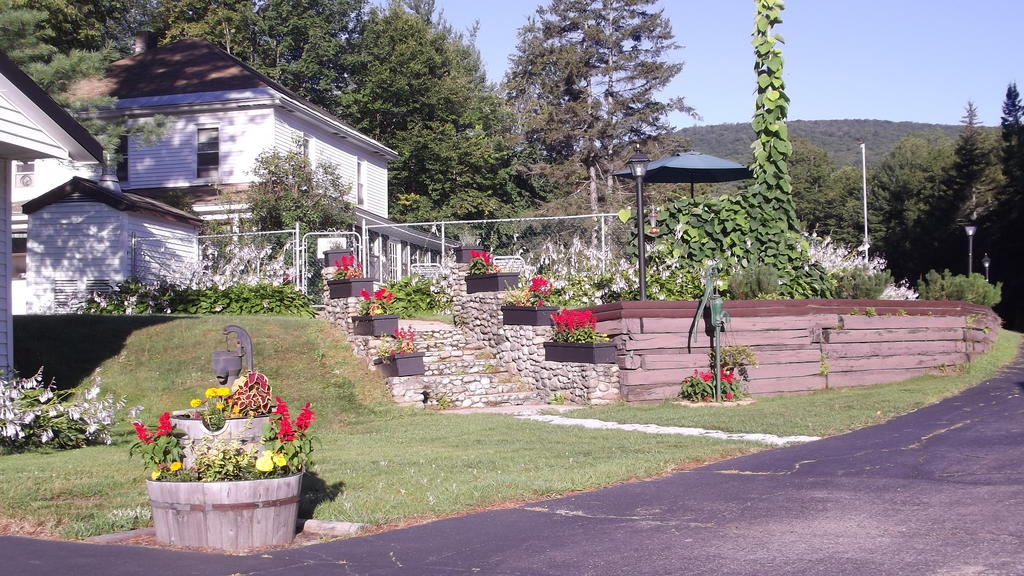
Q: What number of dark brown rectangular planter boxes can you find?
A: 8